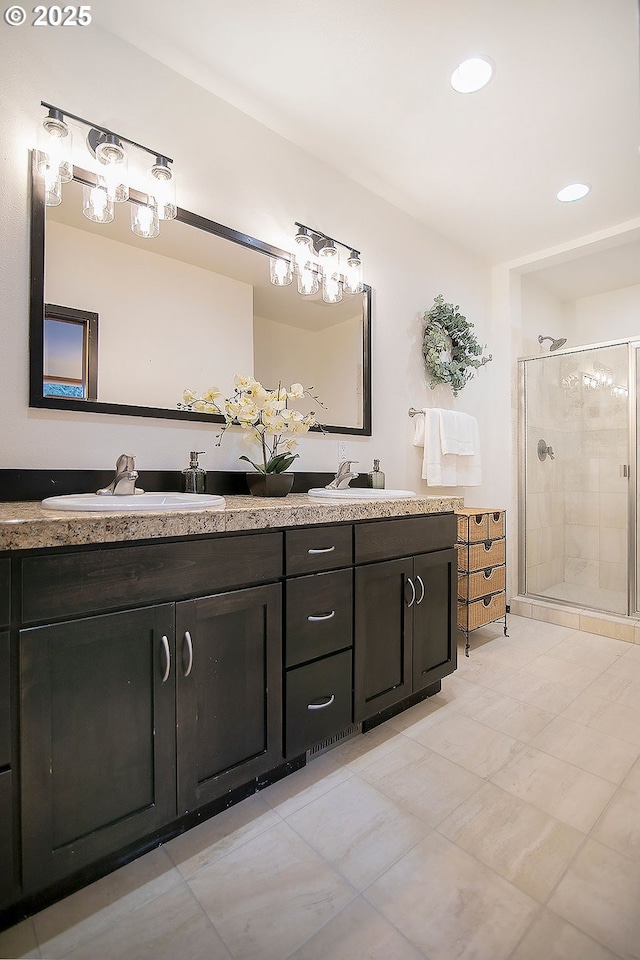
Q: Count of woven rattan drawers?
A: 5